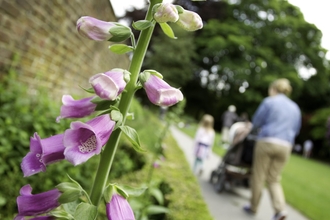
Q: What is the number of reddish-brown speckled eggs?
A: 0